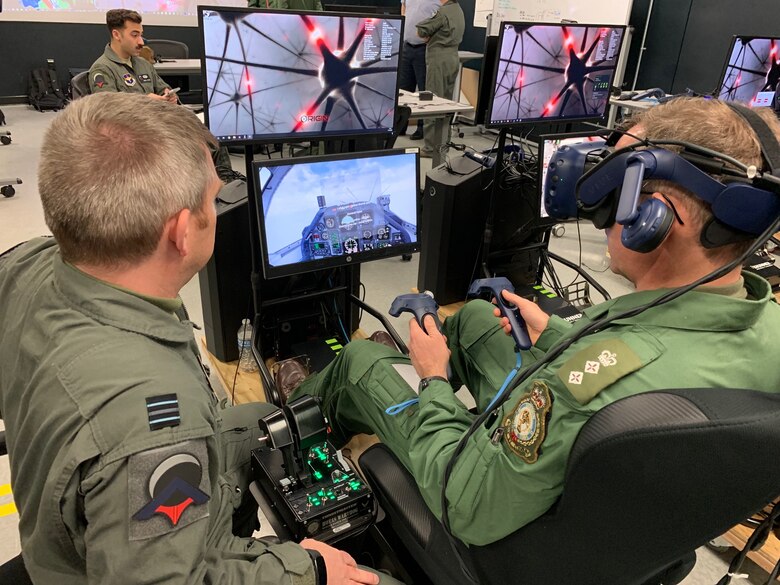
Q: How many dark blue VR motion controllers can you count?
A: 2